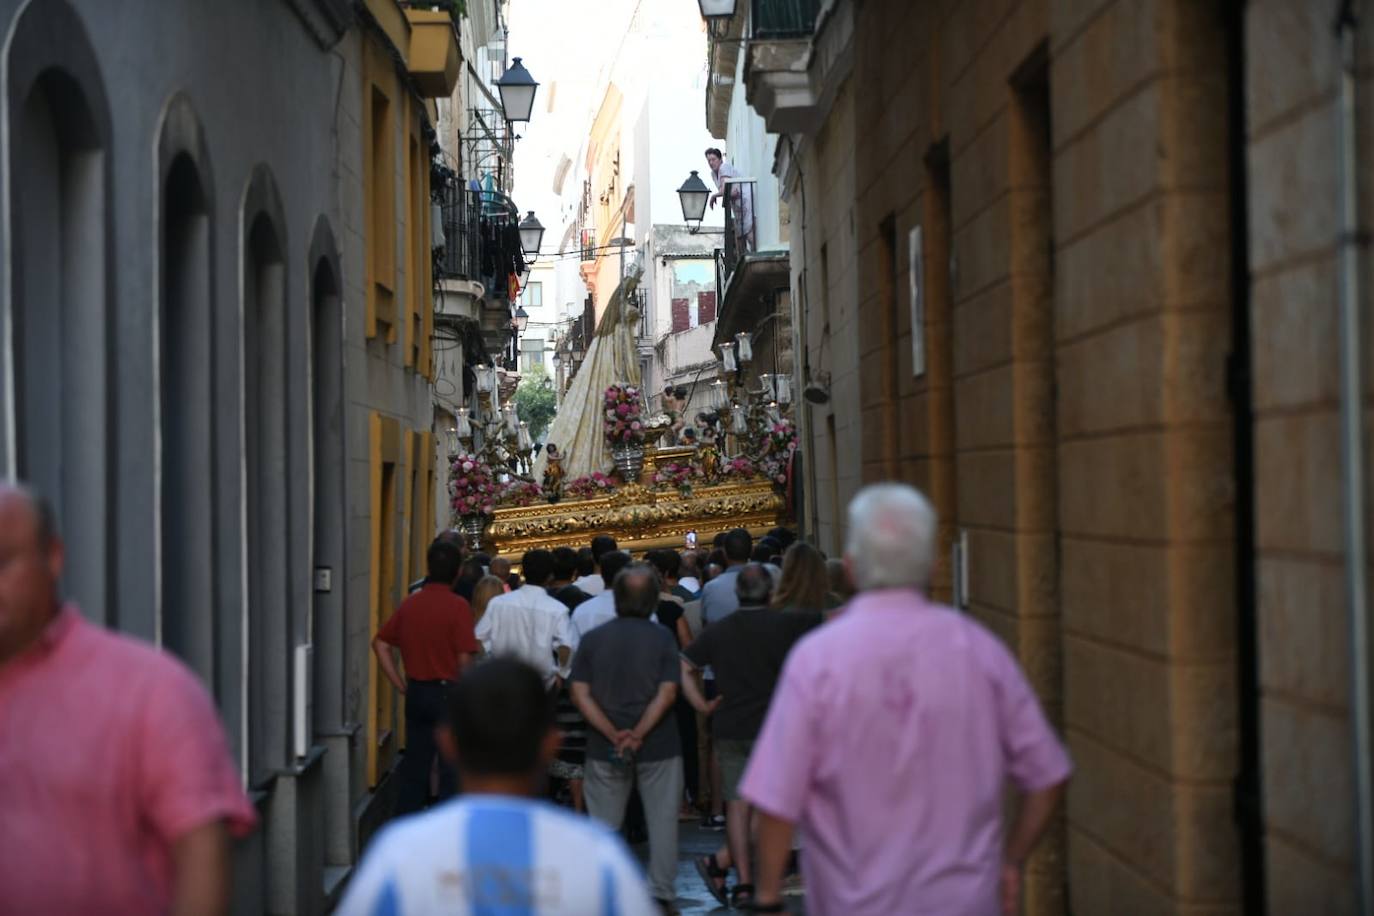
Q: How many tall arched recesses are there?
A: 4